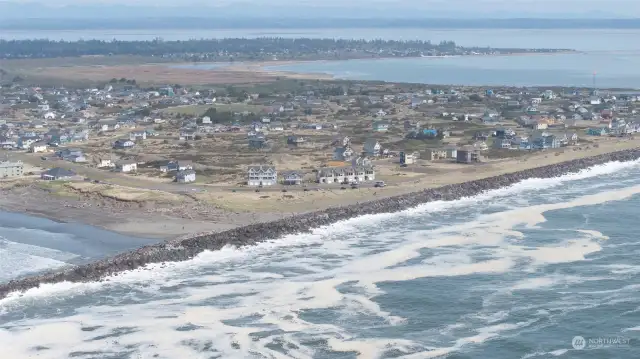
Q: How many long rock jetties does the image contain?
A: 1